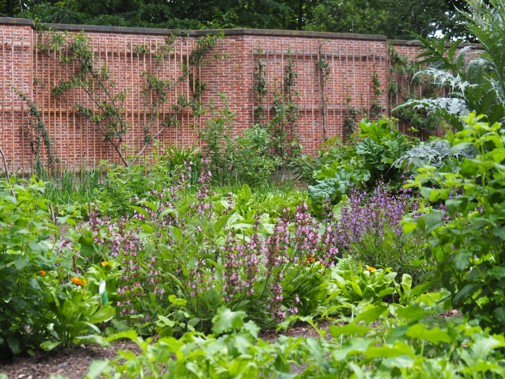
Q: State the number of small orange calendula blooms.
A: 5